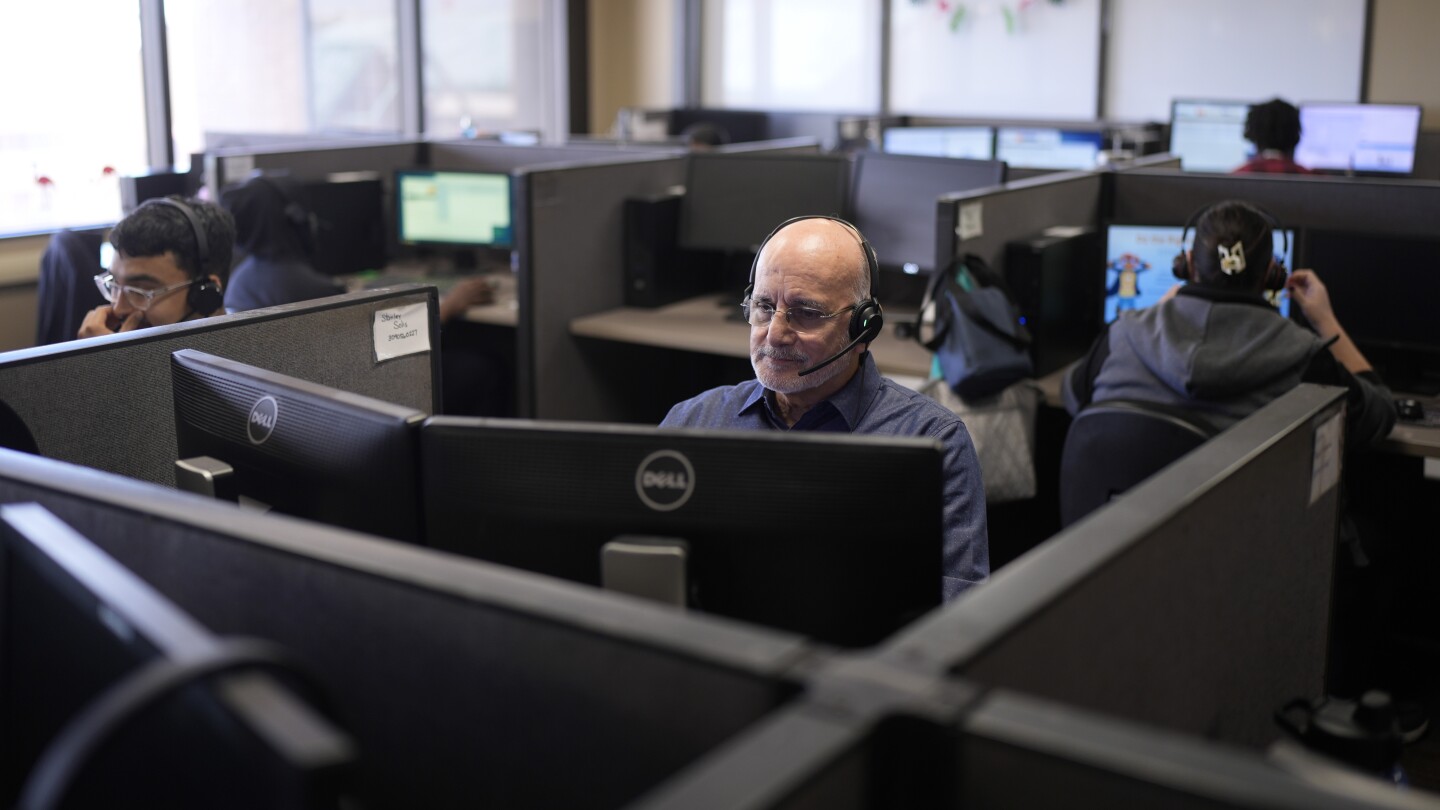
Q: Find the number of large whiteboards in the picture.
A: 3